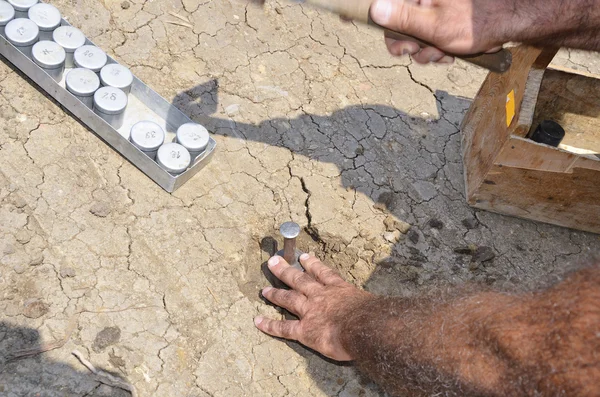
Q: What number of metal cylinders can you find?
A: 13